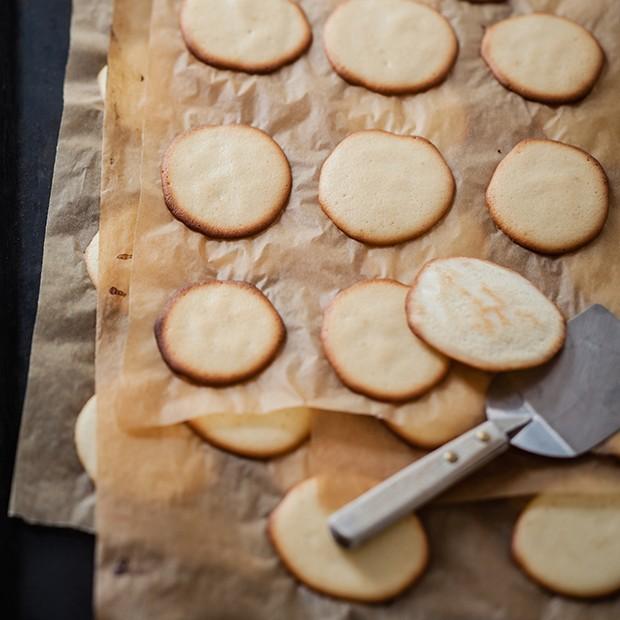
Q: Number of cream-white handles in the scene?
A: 1